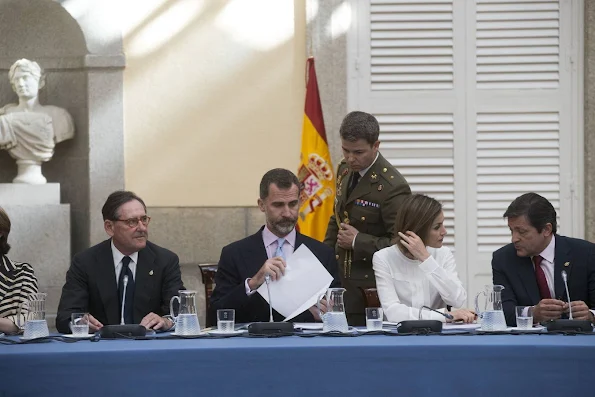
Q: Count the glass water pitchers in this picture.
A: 4